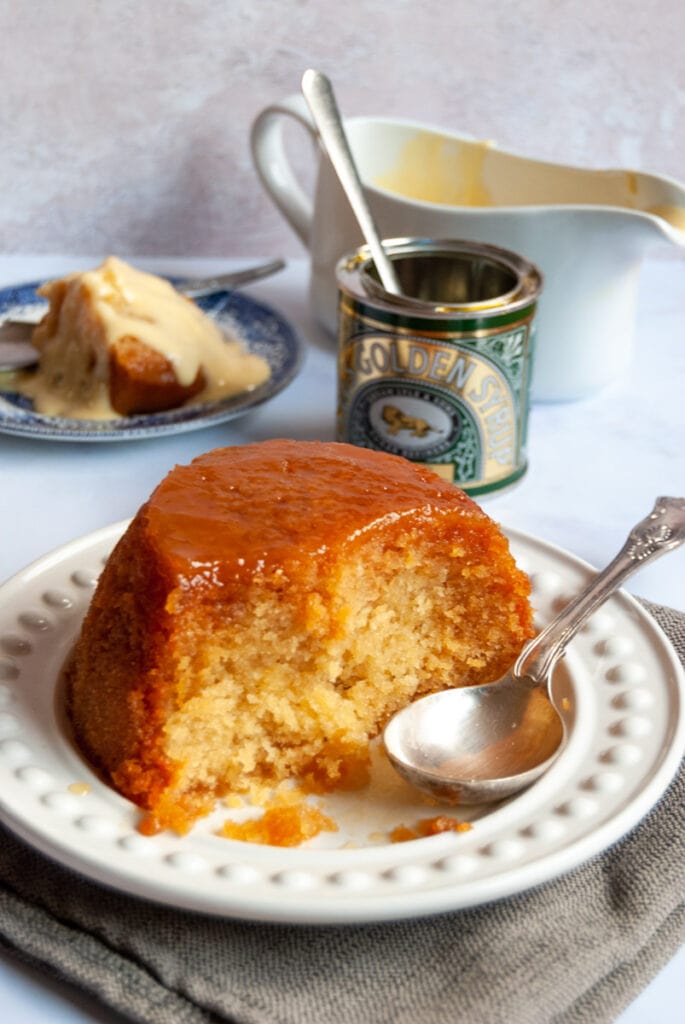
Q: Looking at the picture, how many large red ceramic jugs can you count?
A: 0